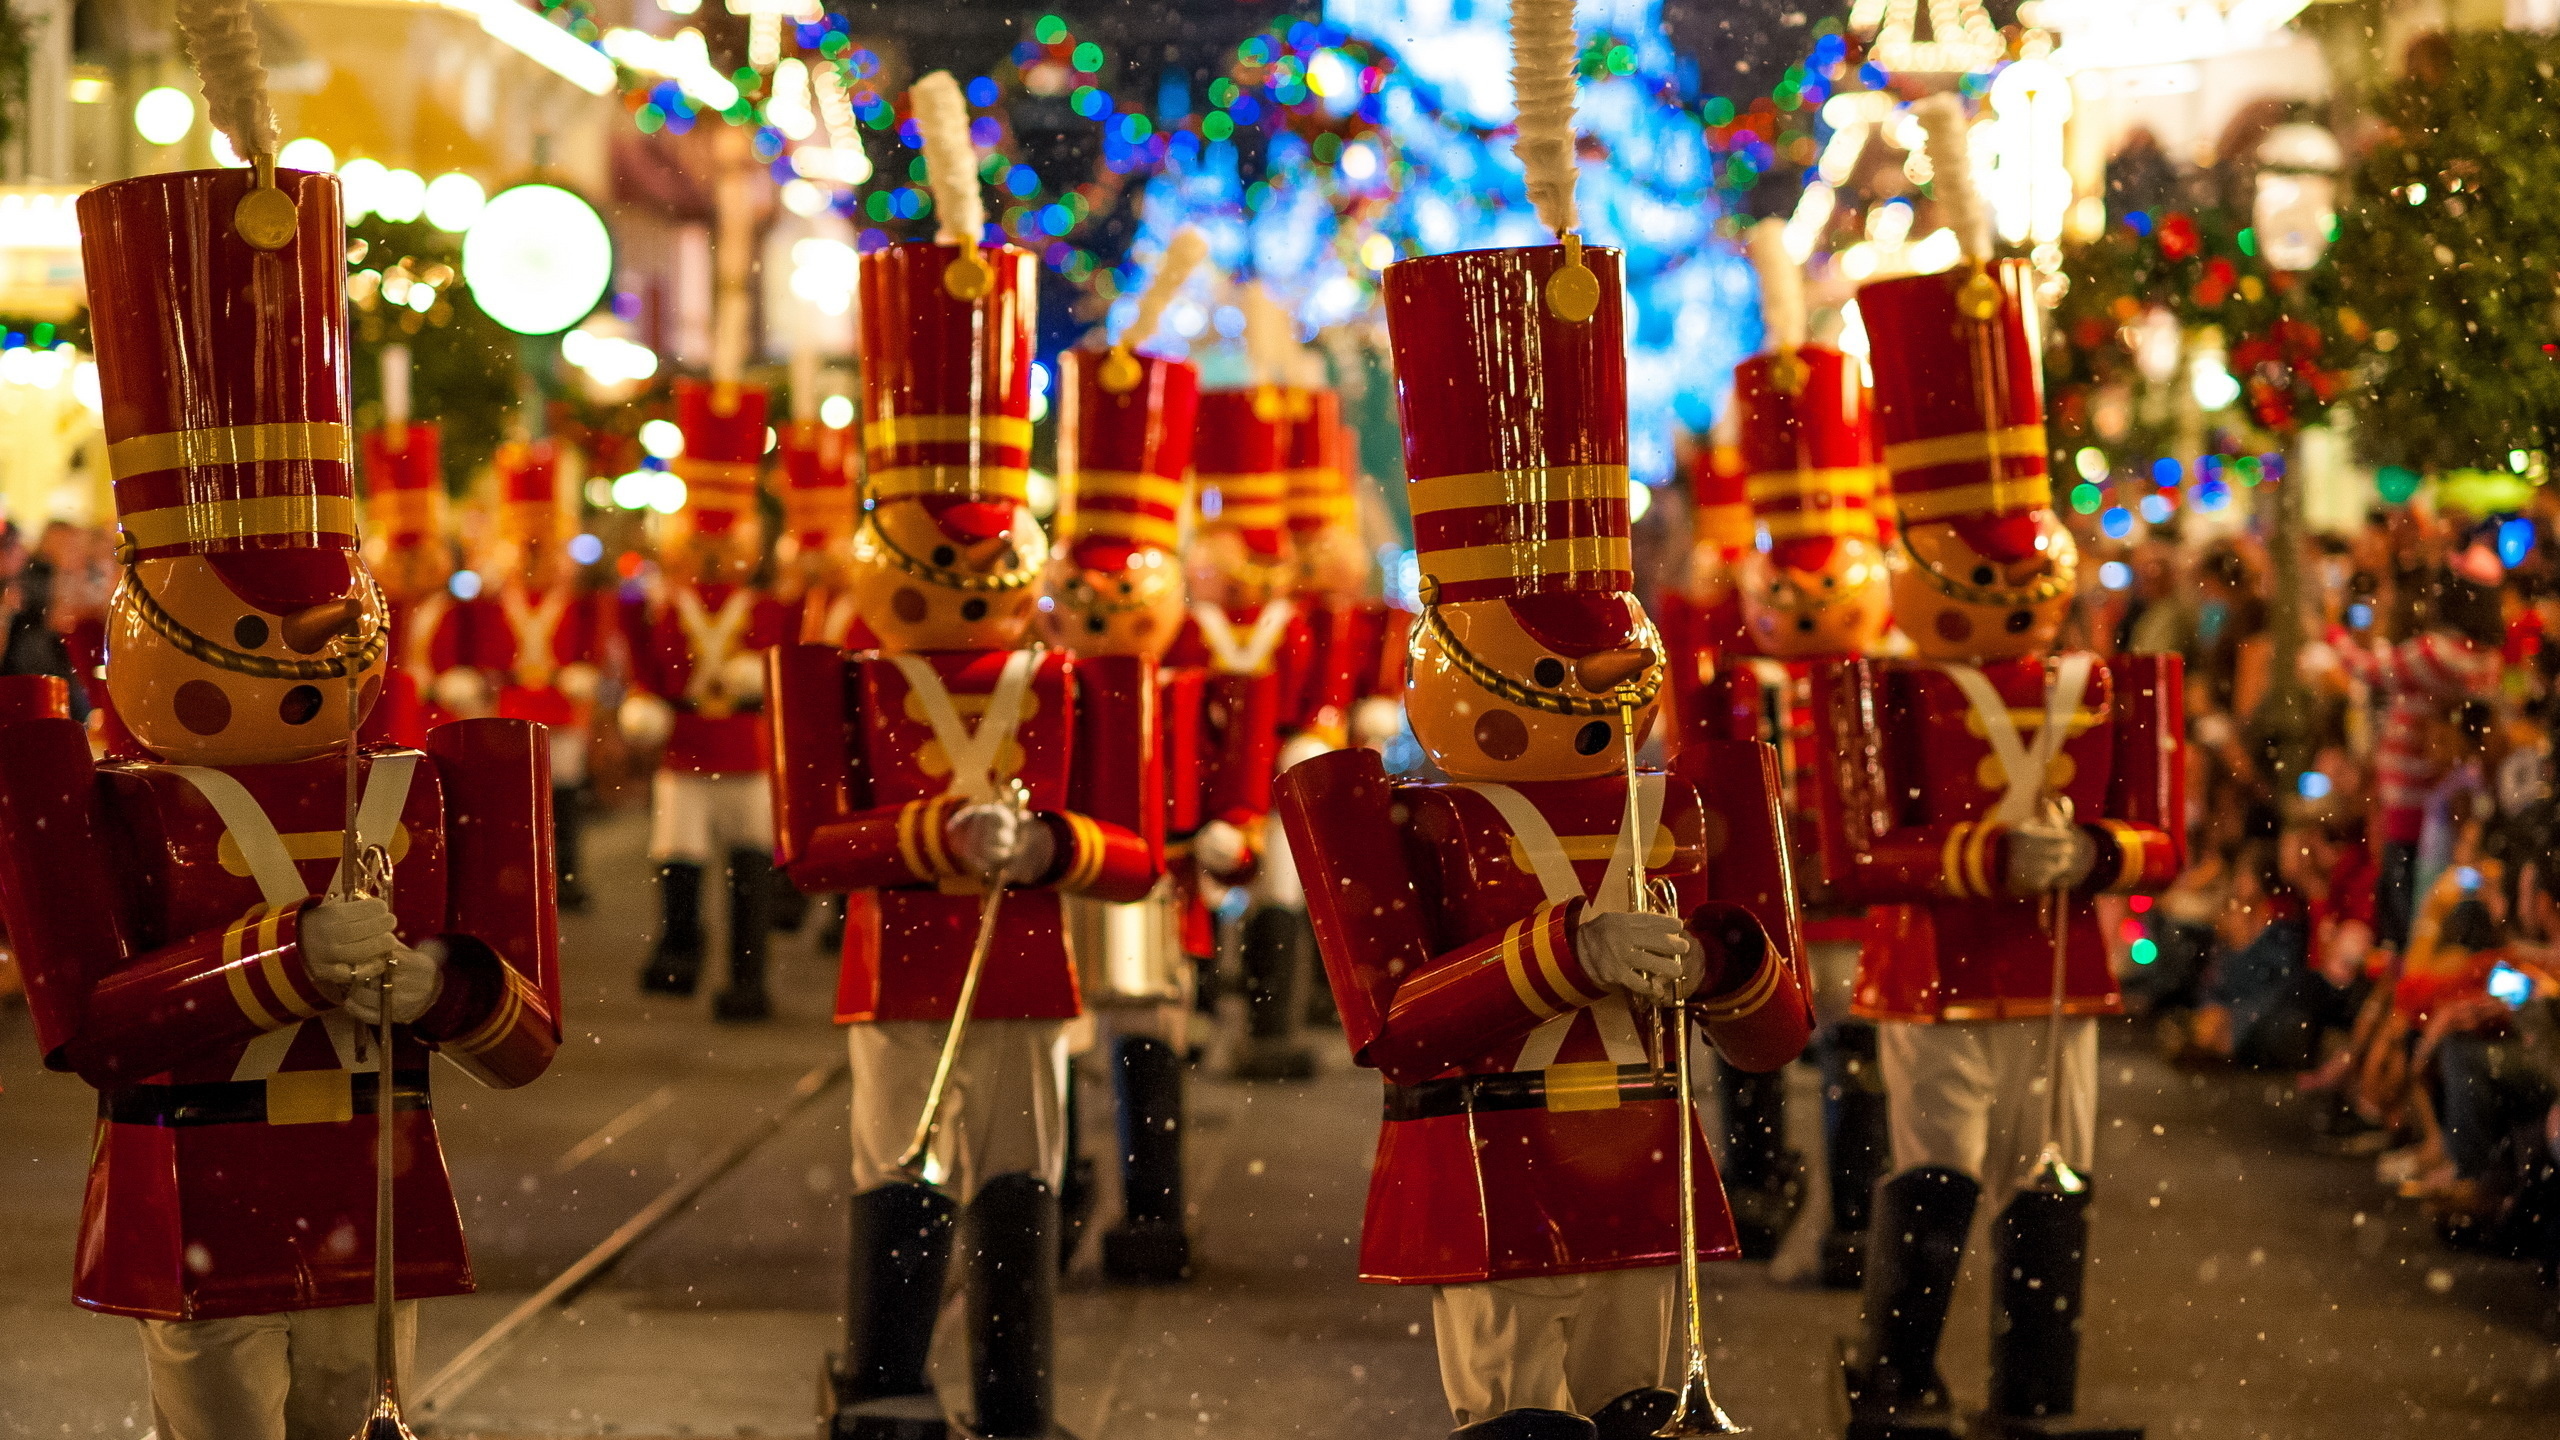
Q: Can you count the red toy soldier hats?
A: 13